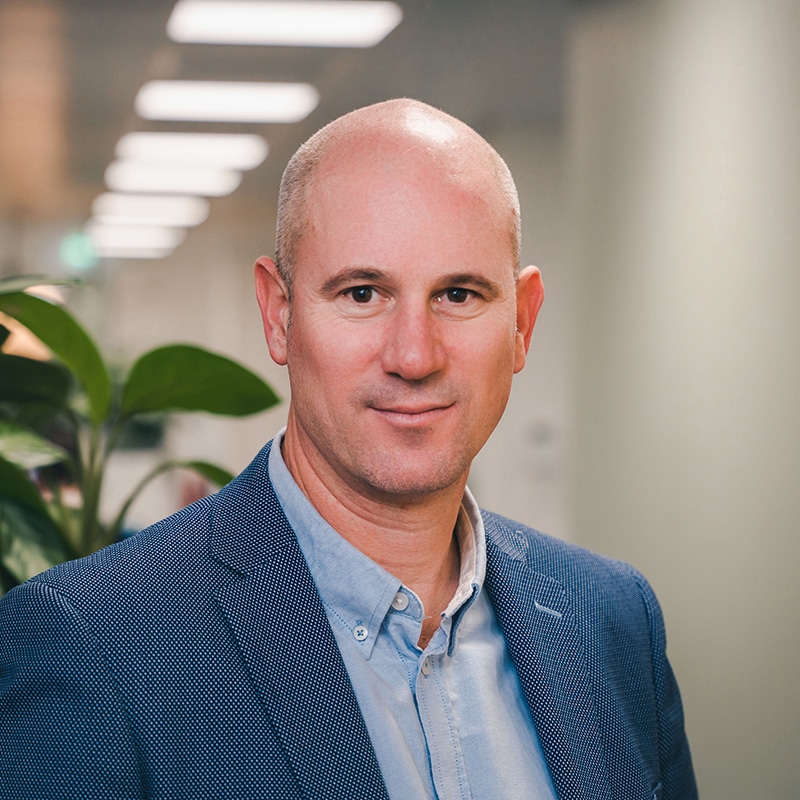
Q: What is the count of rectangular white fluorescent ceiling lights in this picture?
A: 6